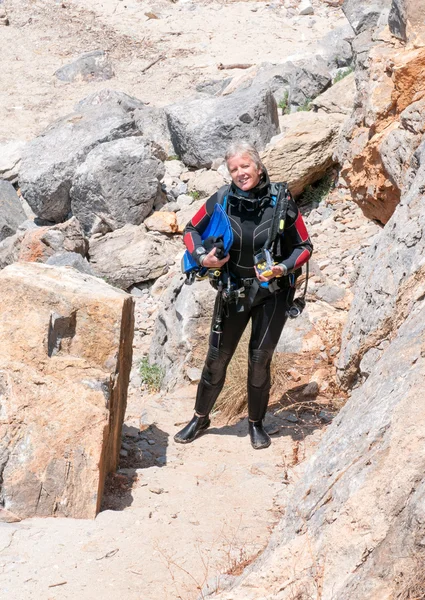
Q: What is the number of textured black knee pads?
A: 2